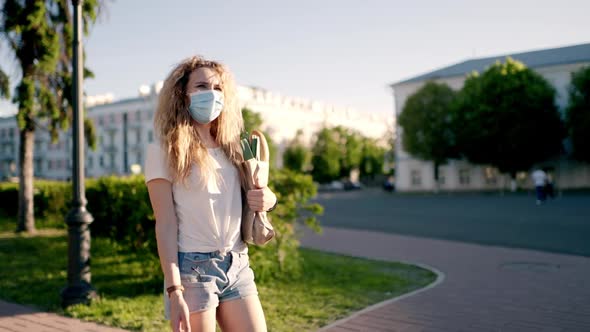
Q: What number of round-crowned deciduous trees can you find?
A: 3